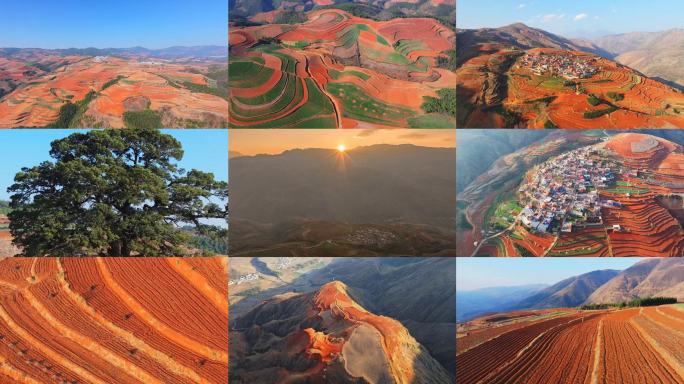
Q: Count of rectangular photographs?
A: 9